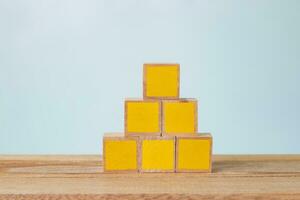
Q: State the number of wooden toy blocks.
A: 6